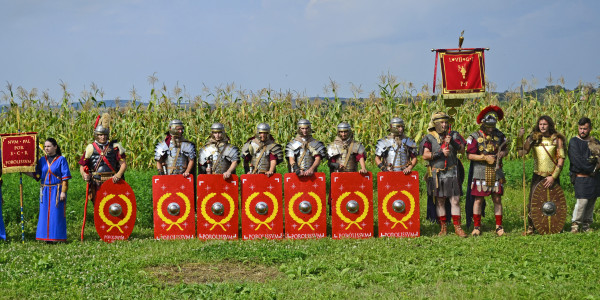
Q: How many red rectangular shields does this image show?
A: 6